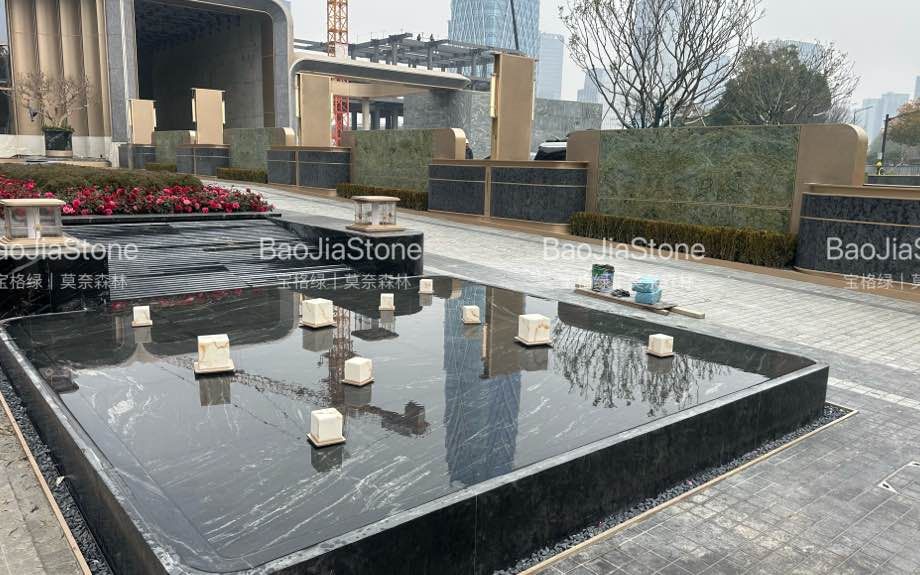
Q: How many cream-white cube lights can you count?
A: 10